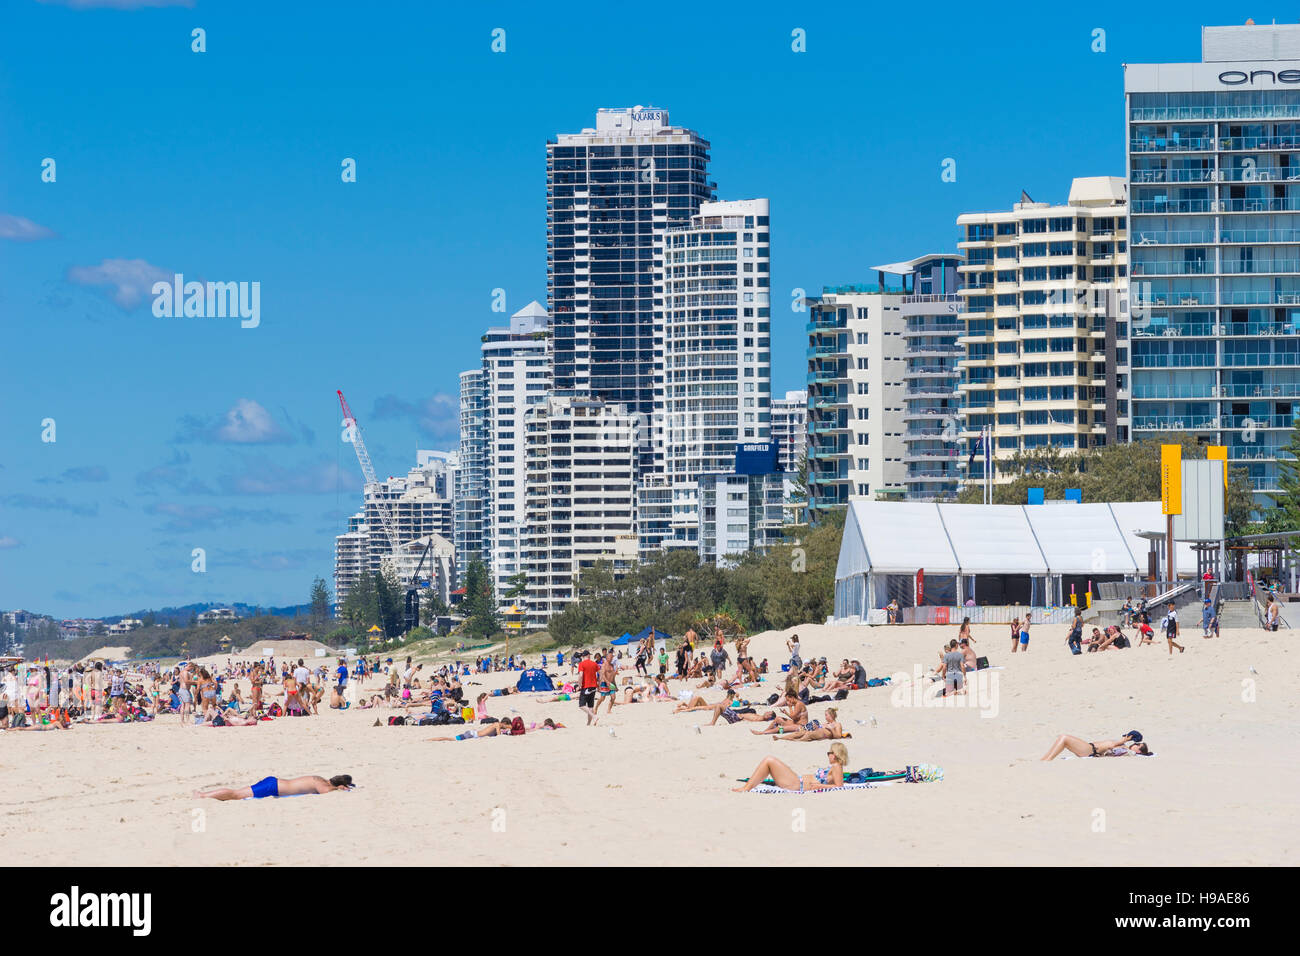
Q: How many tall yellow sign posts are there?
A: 2